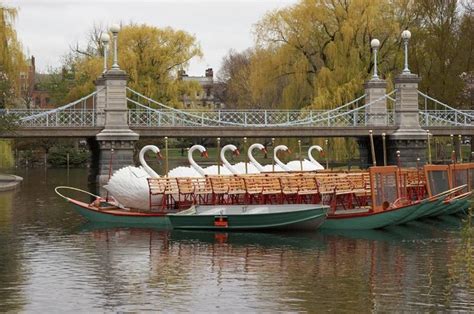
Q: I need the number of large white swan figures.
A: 6